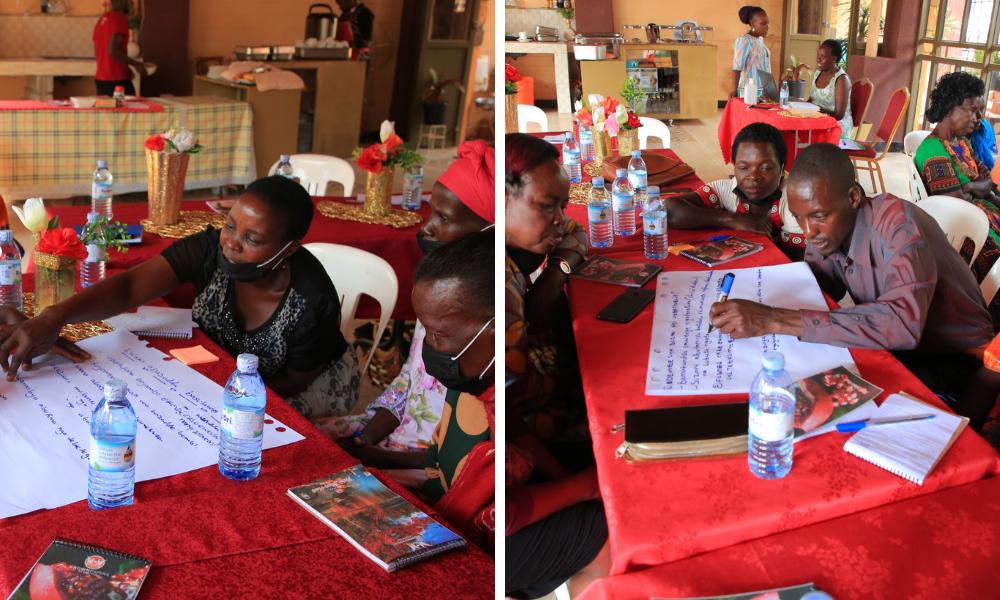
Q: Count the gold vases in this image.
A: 6